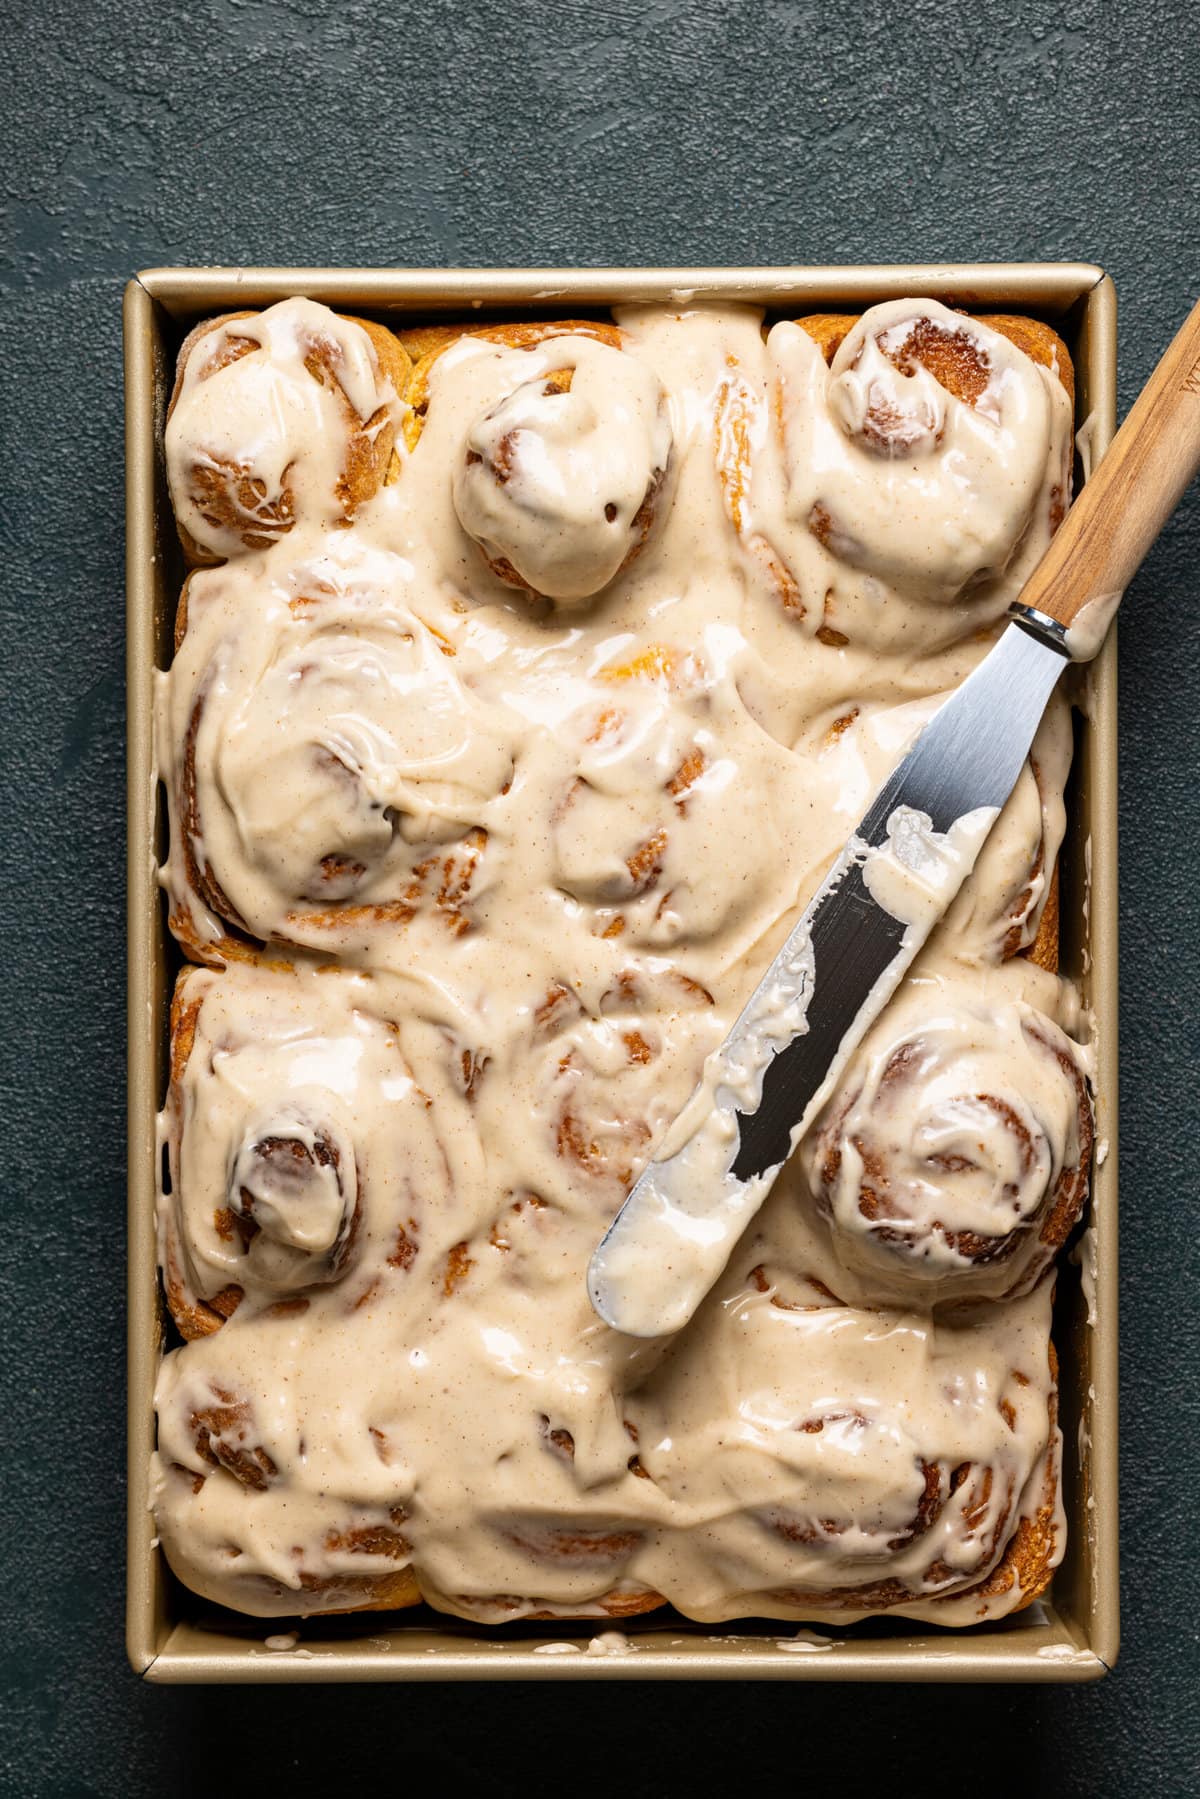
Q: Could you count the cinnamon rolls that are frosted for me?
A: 12